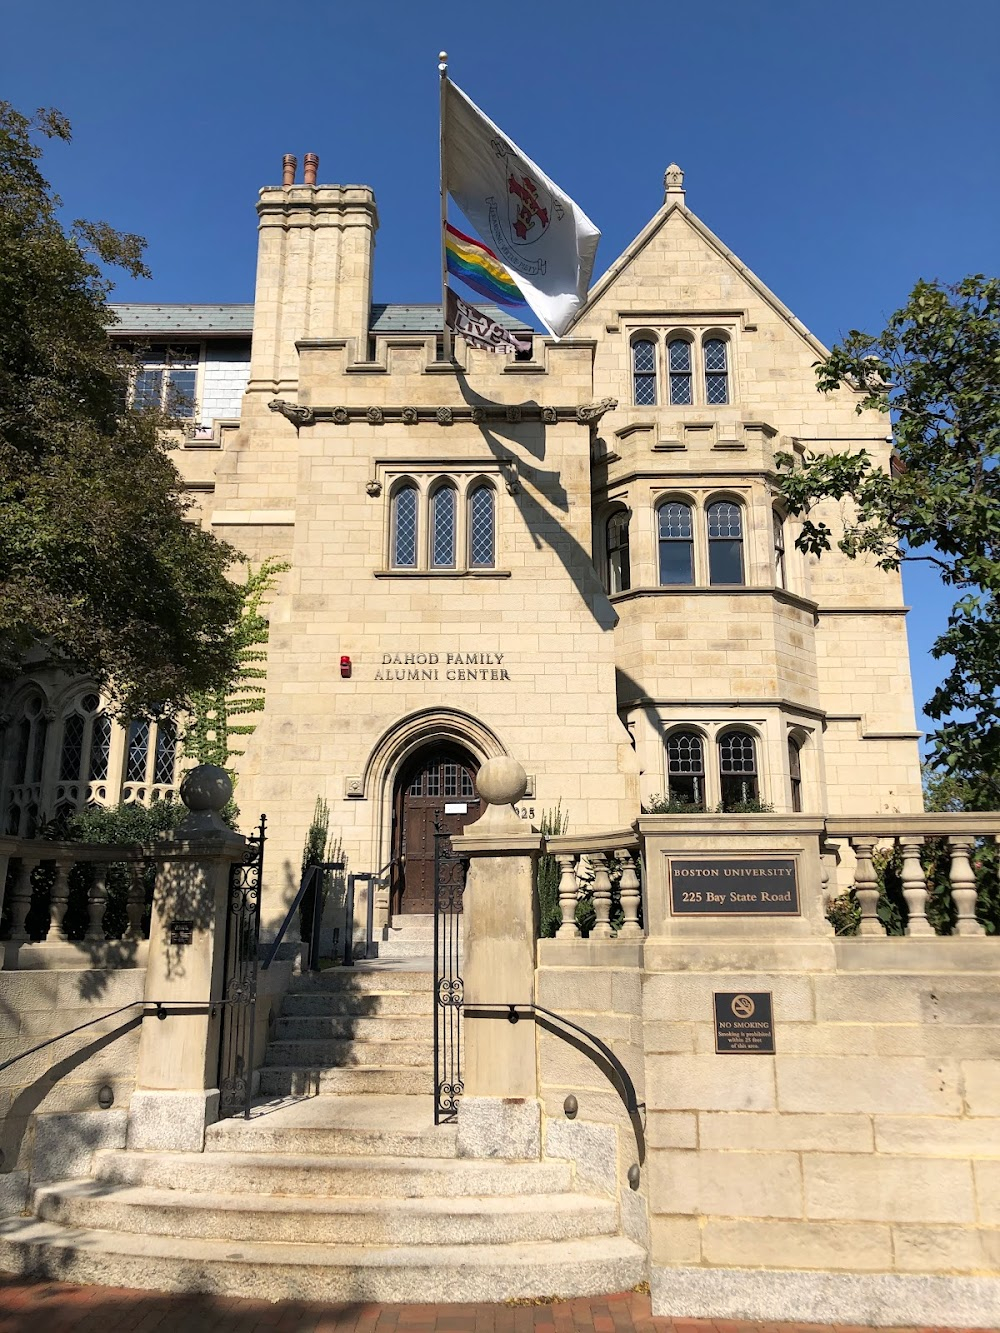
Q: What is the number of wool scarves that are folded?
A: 0